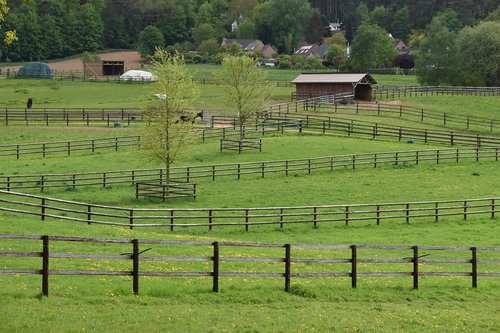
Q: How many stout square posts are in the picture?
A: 7